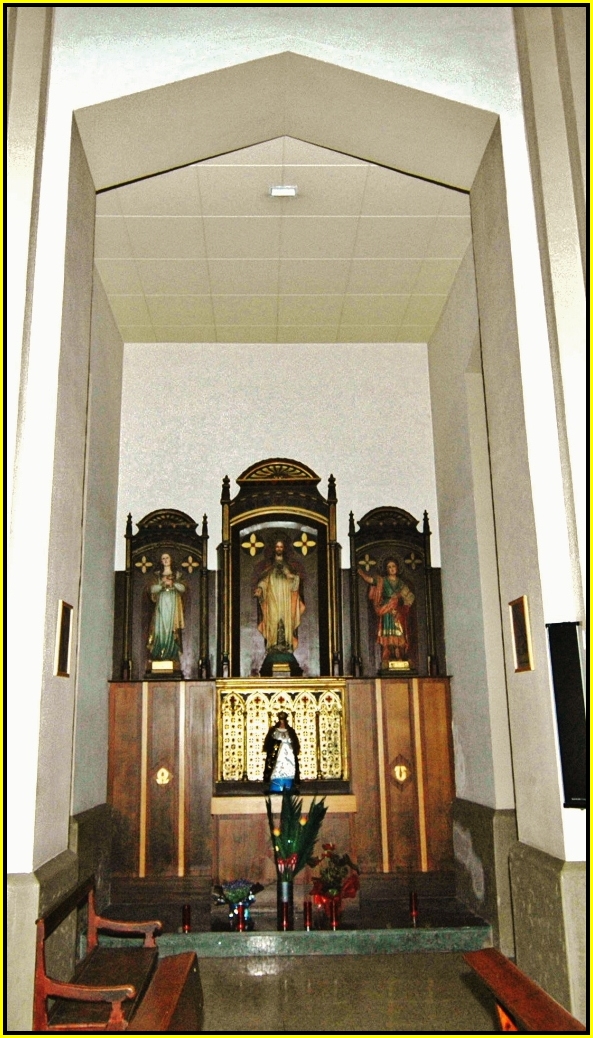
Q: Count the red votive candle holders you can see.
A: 6